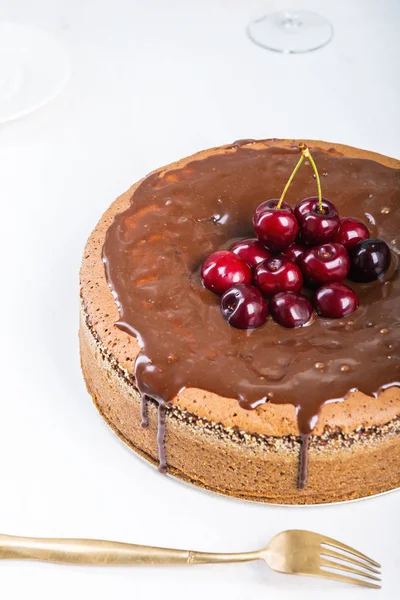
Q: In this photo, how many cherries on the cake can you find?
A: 12